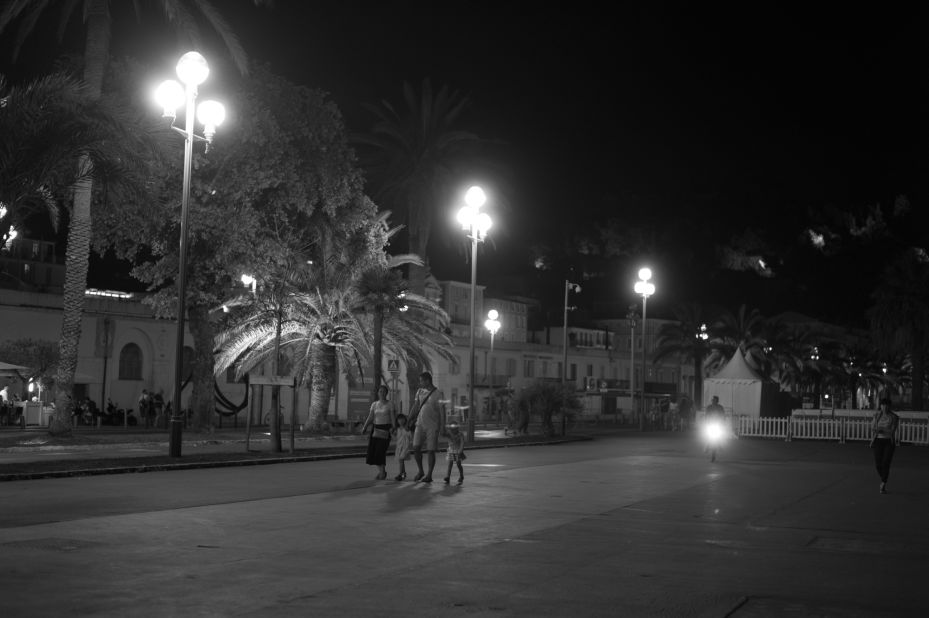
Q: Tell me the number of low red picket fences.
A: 0